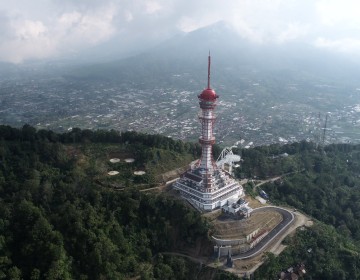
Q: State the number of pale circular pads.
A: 4